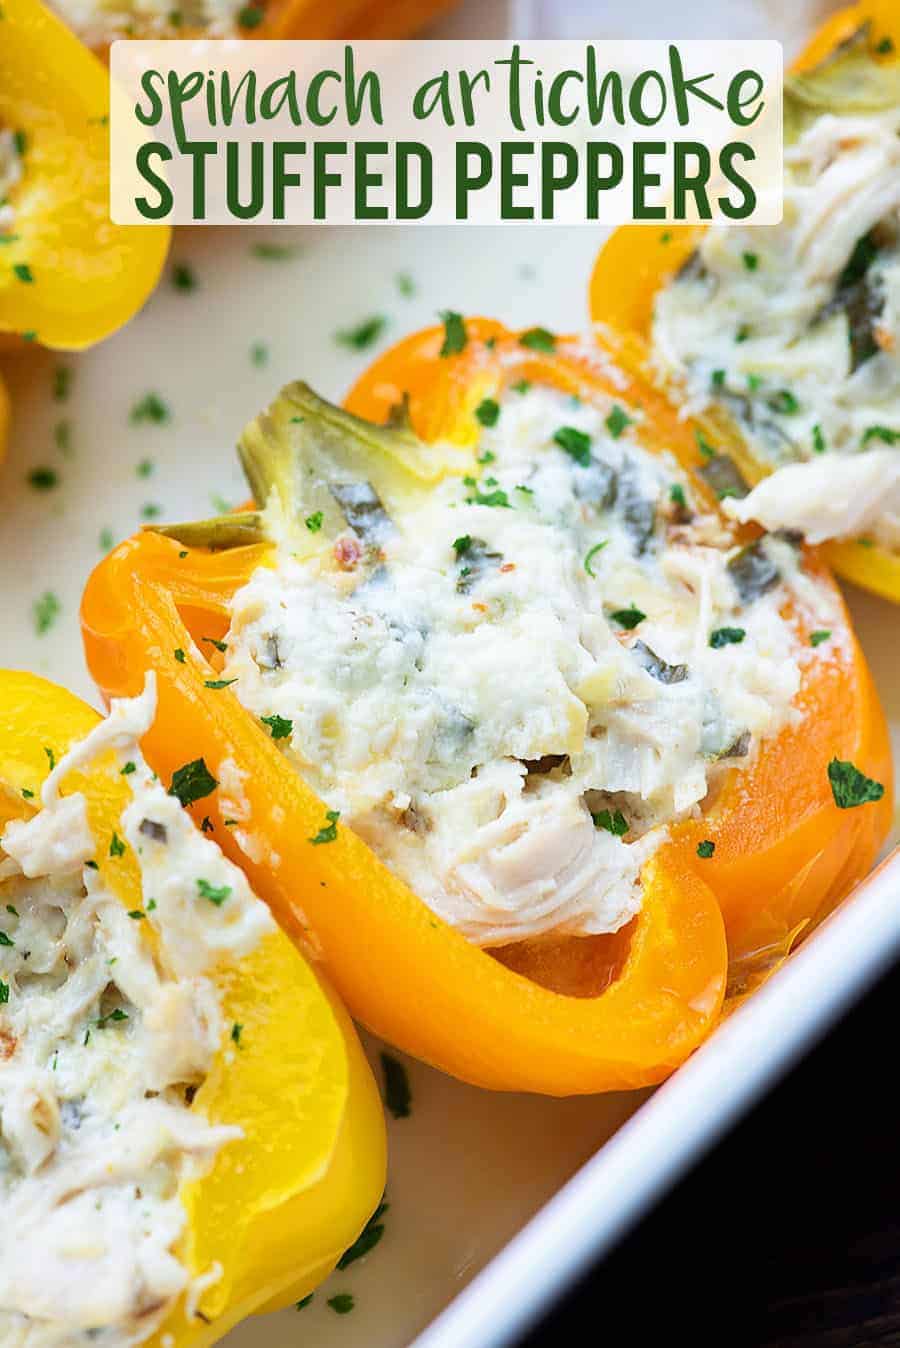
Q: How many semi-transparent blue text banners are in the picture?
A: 0